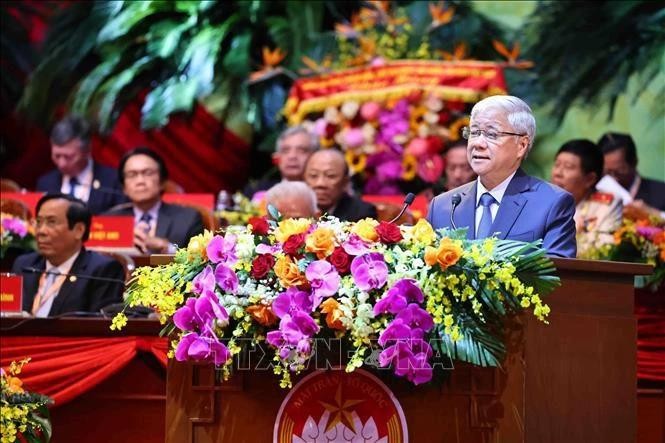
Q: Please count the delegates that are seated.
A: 9